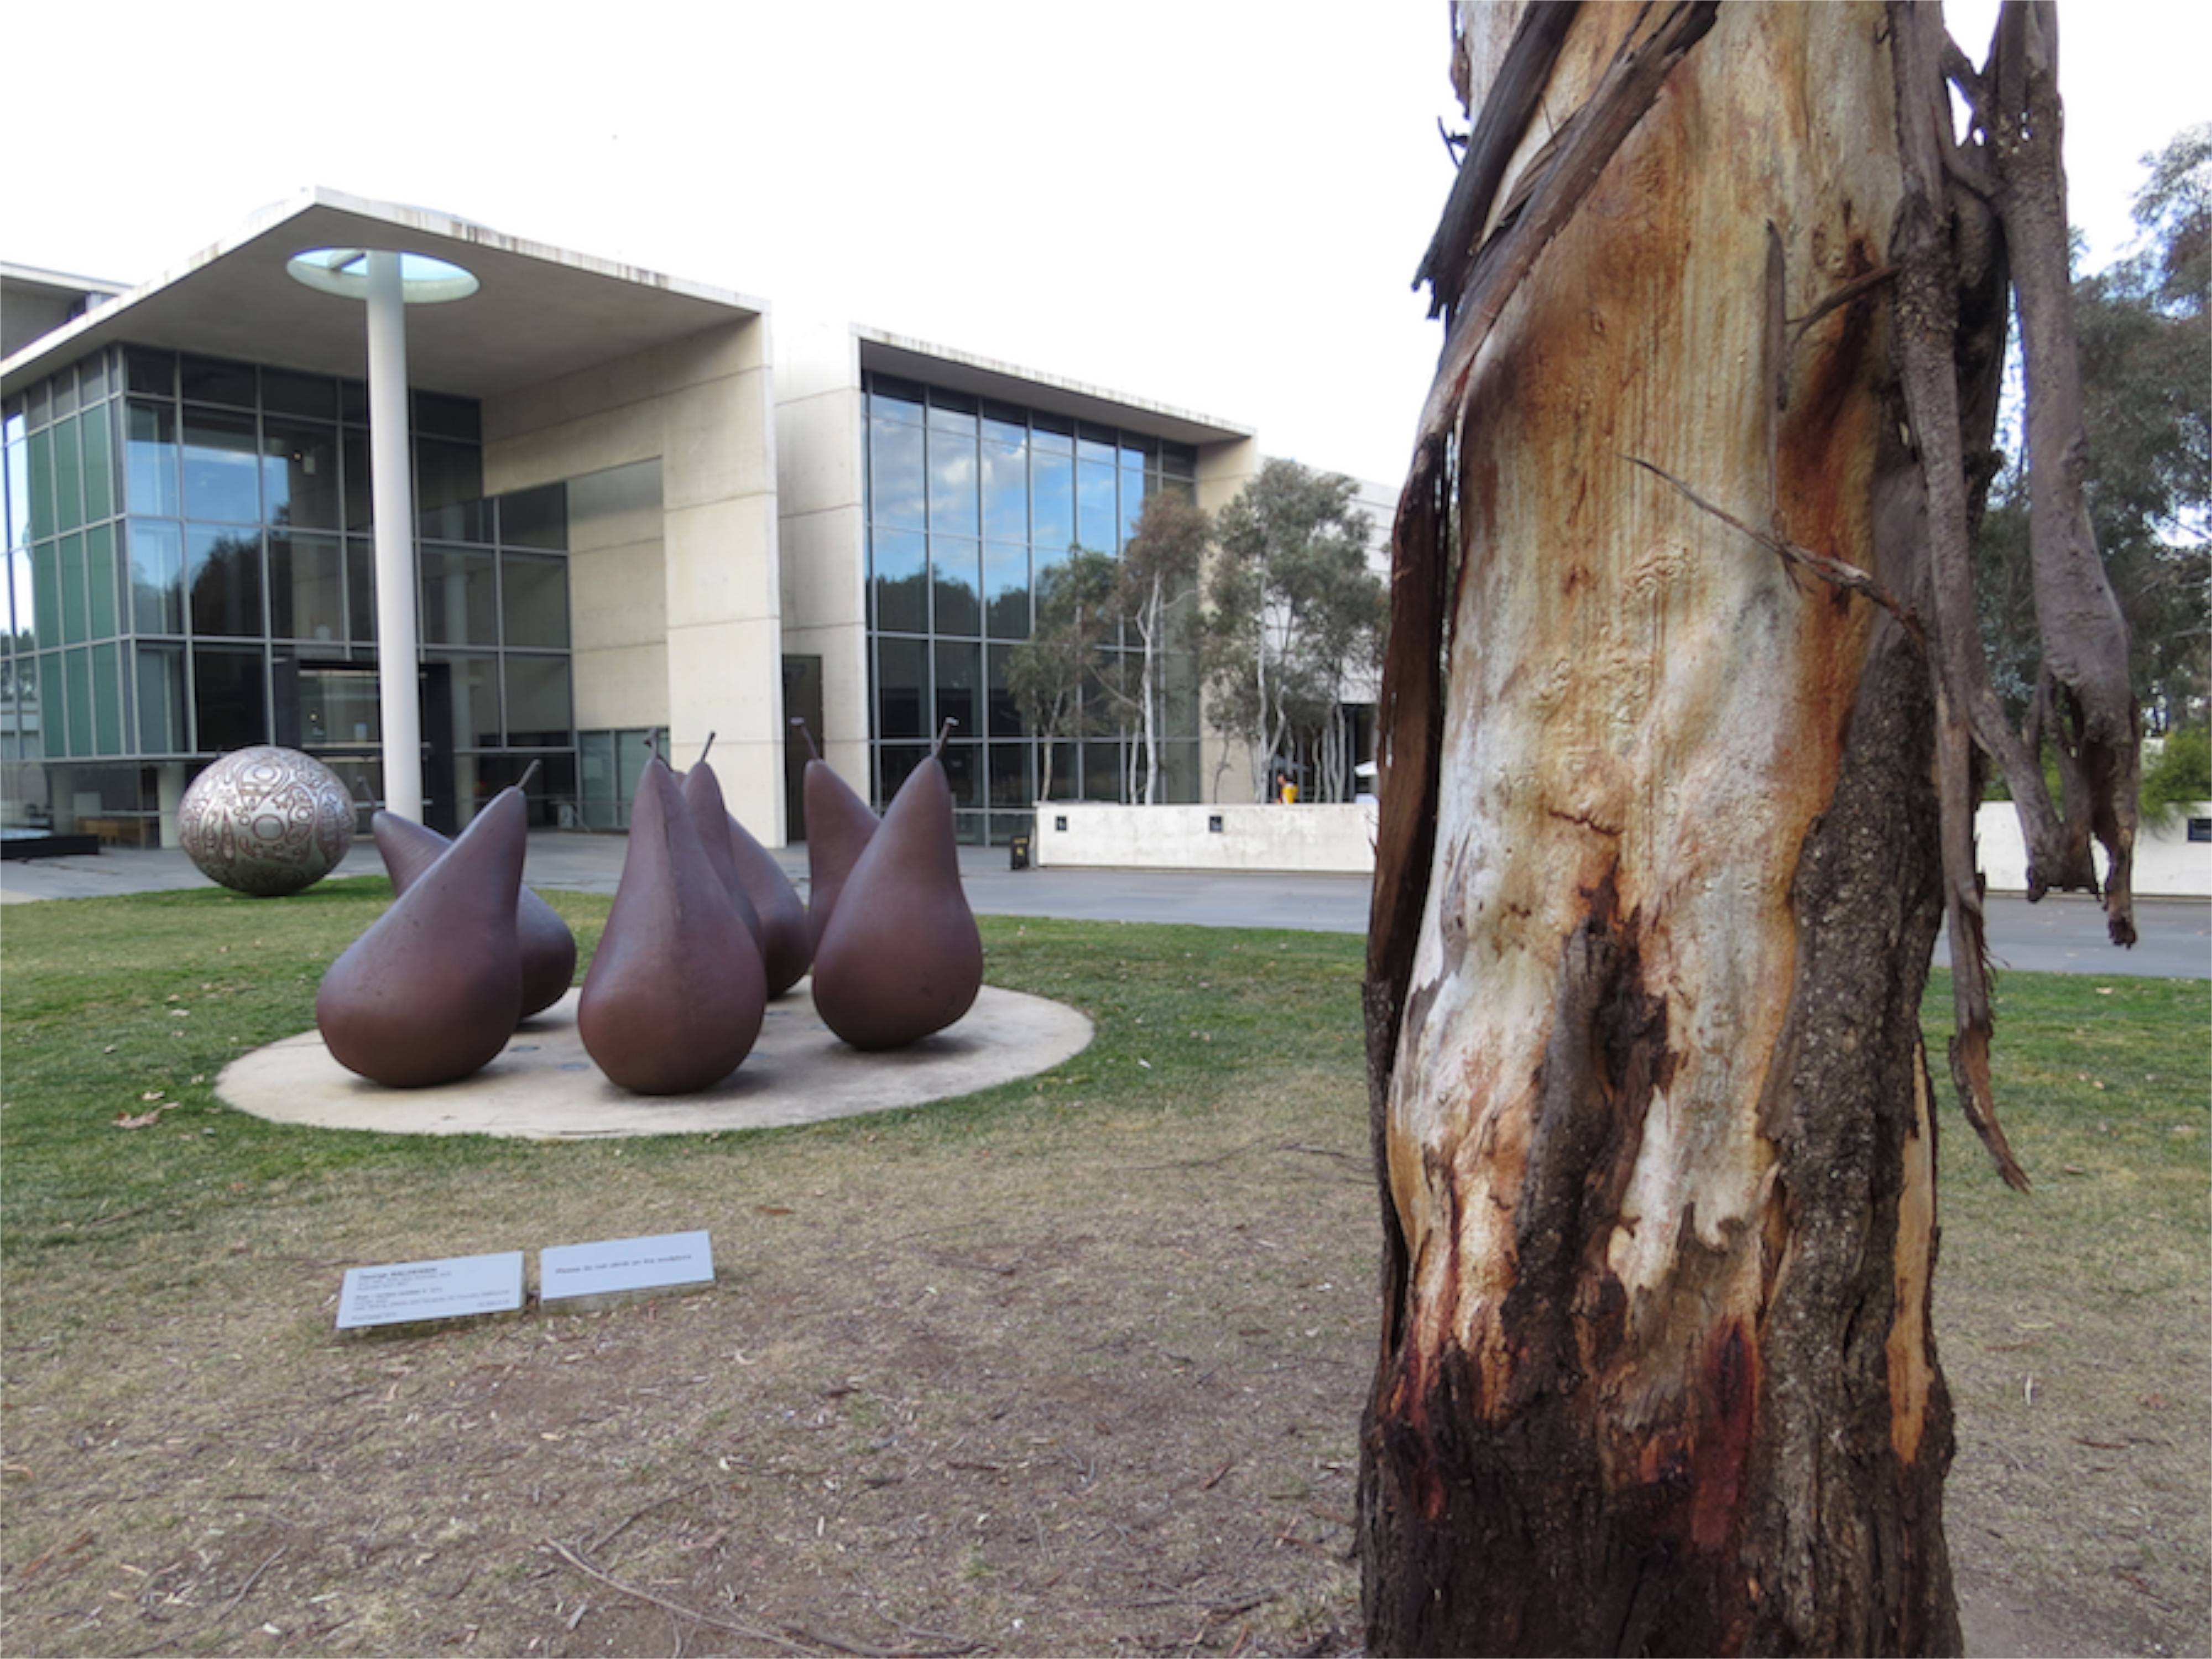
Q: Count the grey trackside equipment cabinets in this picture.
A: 0